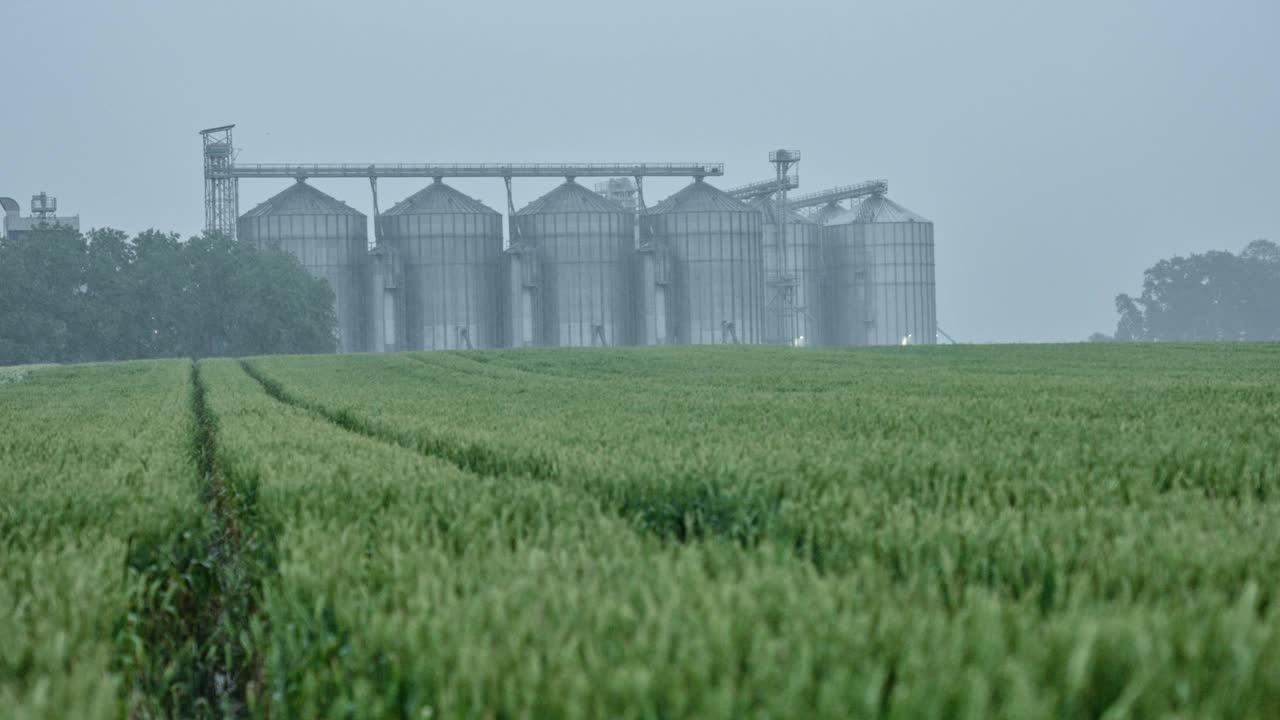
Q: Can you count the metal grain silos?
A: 7